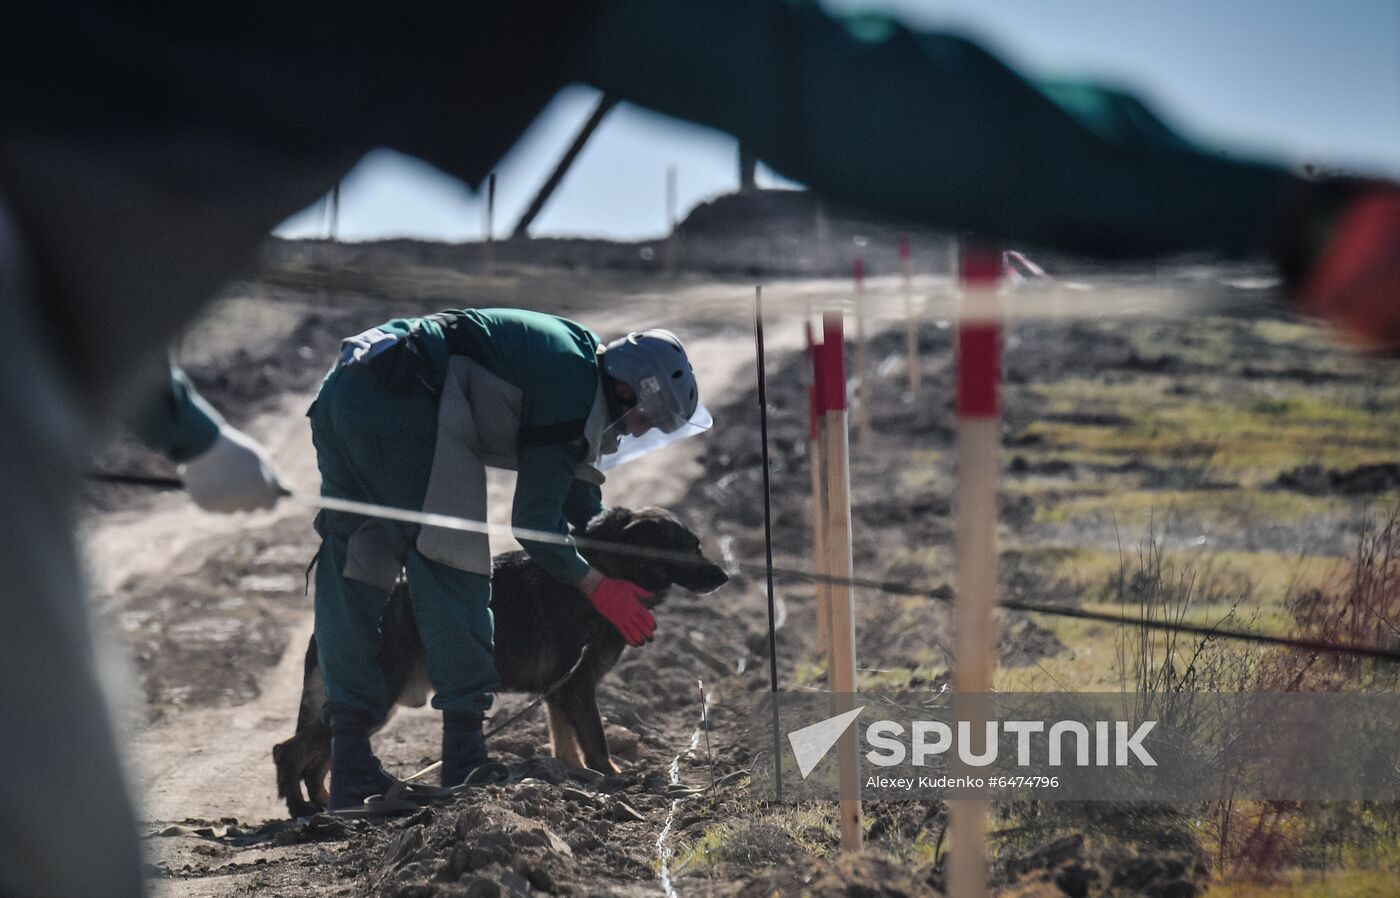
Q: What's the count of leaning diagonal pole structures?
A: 1